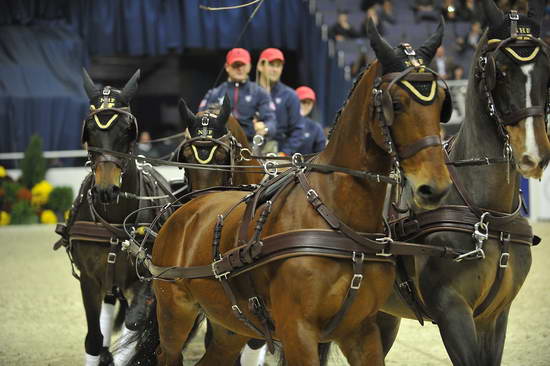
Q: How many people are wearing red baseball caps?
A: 3